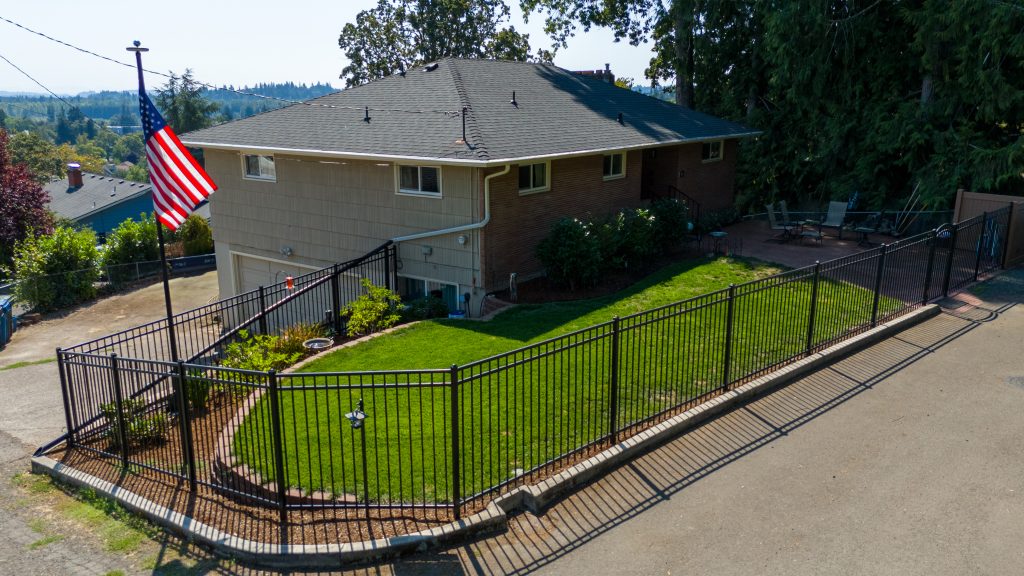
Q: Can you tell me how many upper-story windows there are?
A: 5